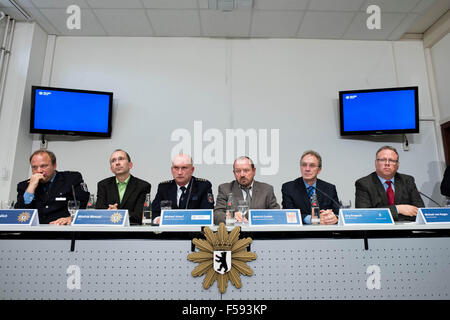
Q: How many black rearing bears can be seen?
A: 1